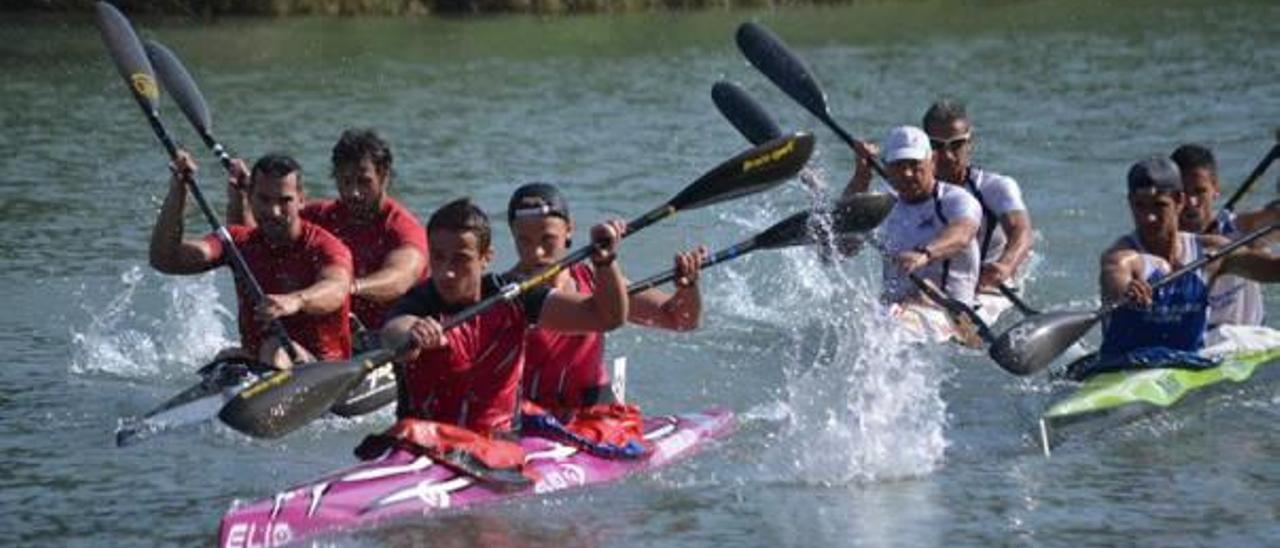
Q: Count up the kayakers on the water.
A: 8